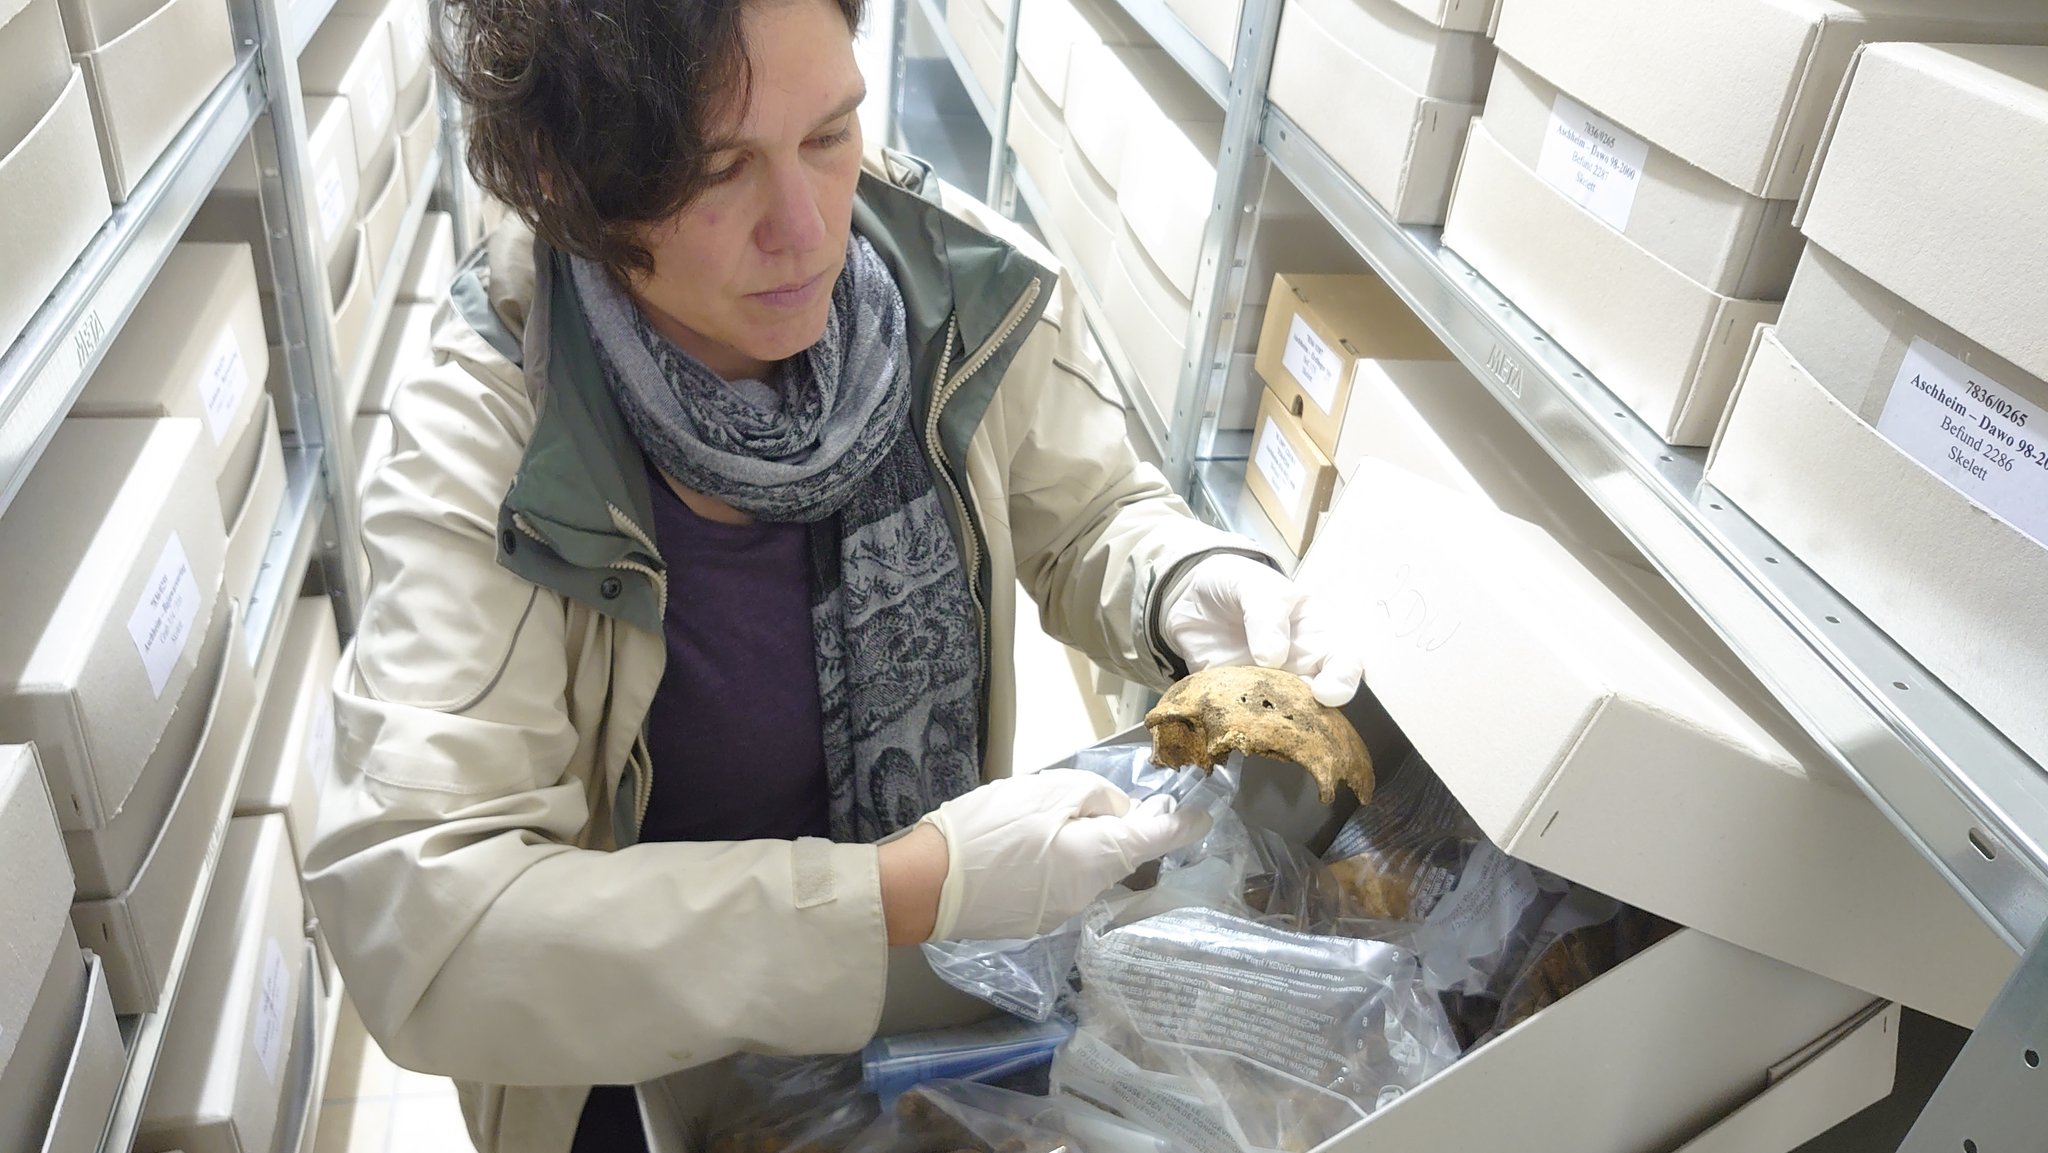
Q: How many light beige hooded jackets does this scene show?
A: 1